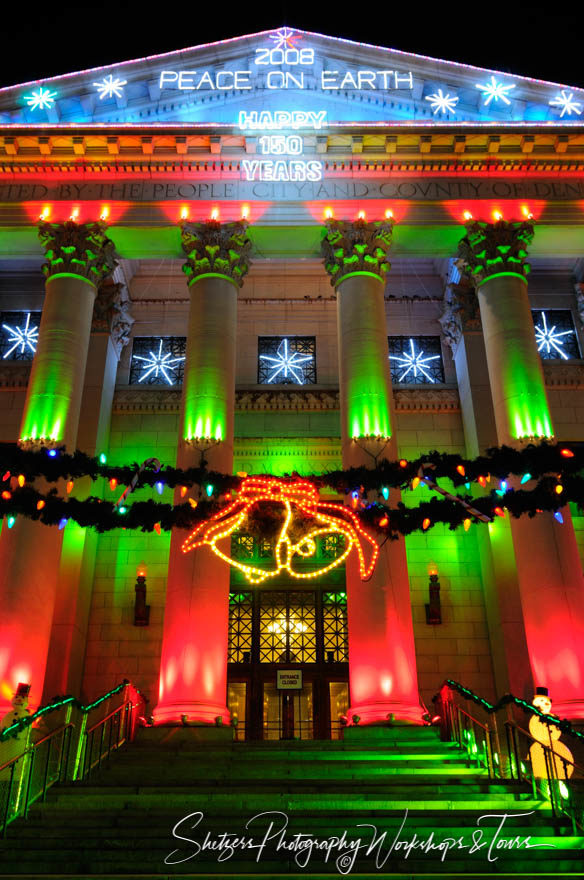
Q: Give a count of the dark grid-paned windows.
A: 5